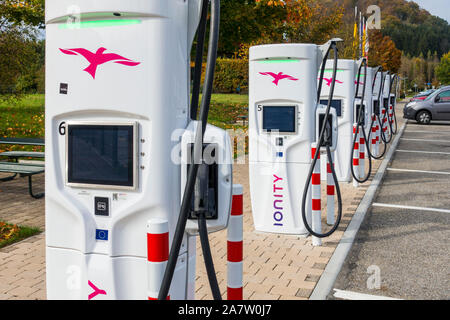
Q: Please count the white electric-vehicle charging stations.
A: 6